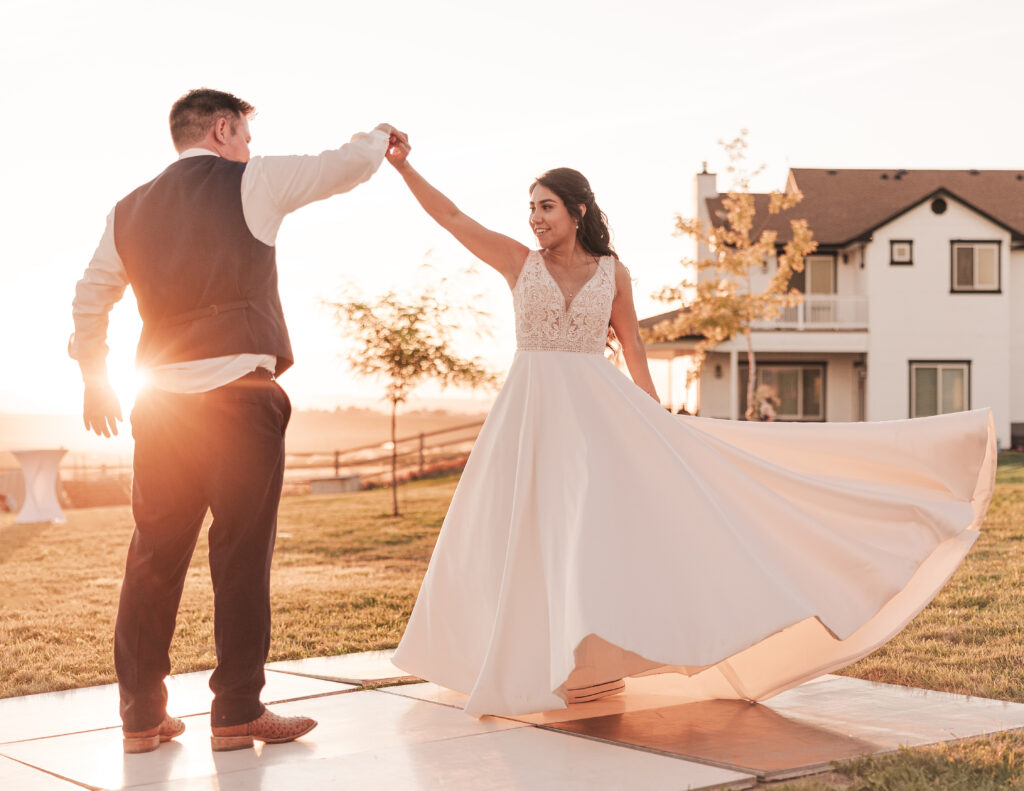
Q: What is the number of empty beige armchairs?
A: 0